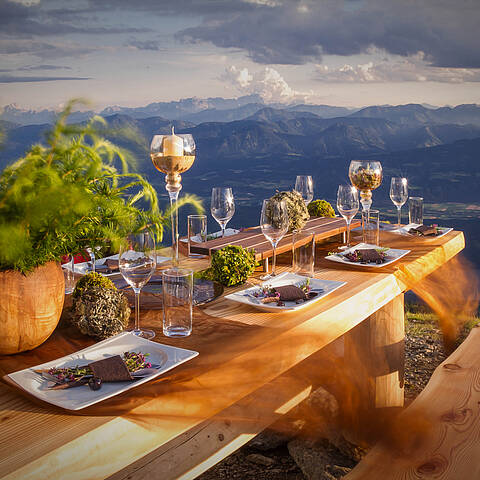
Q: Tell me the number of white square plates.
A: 6